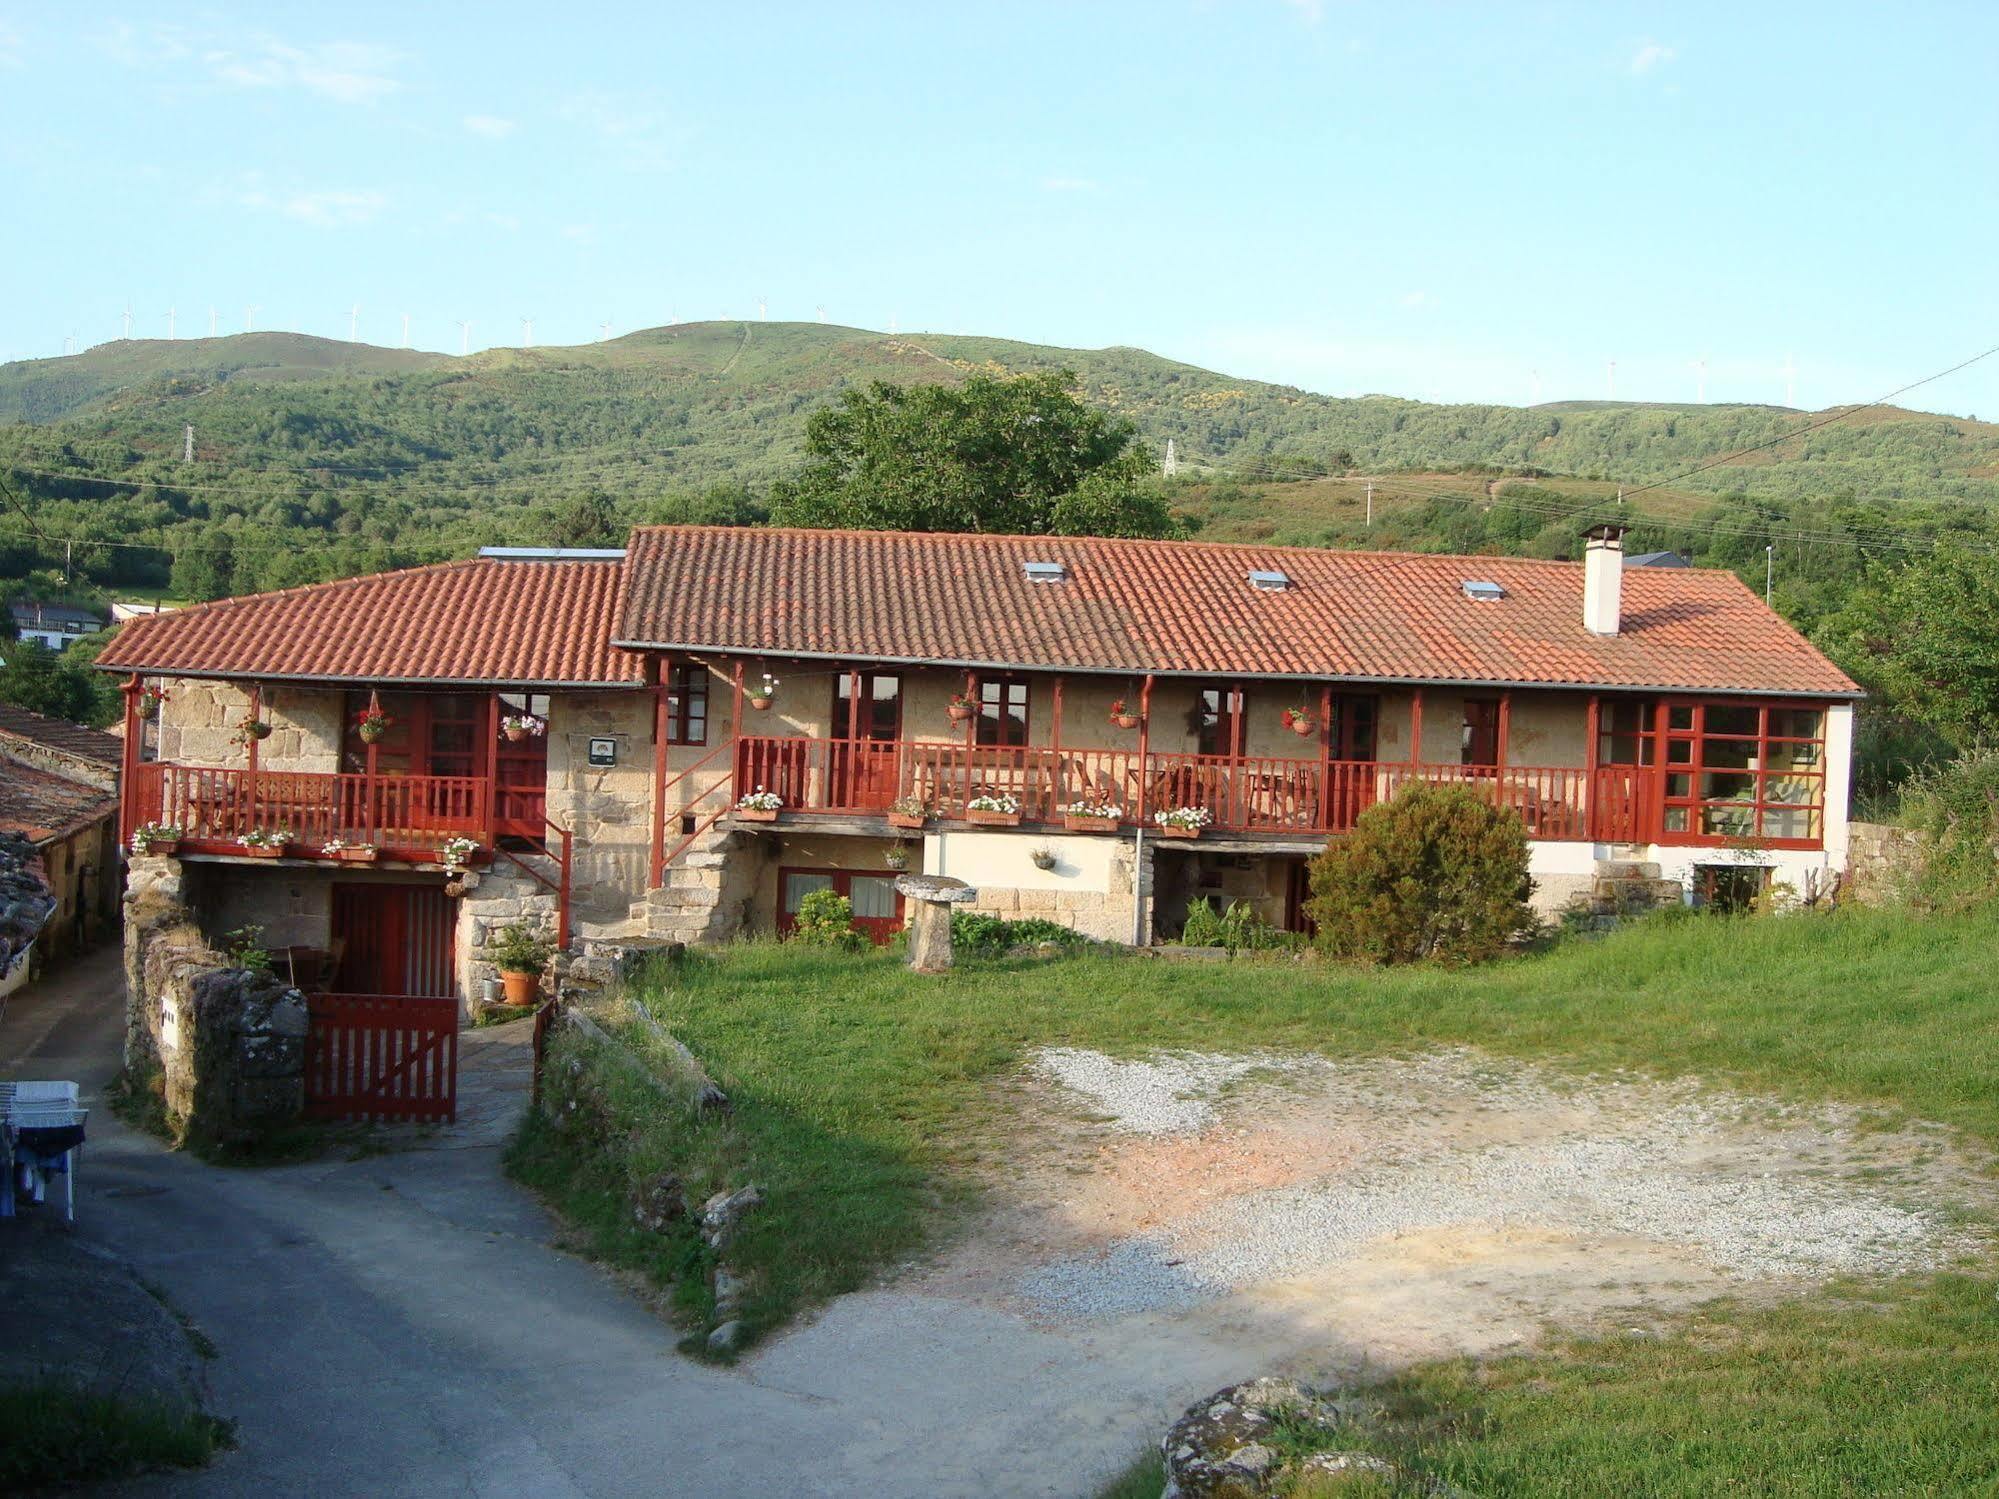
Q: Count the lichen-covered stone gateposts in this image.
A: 1